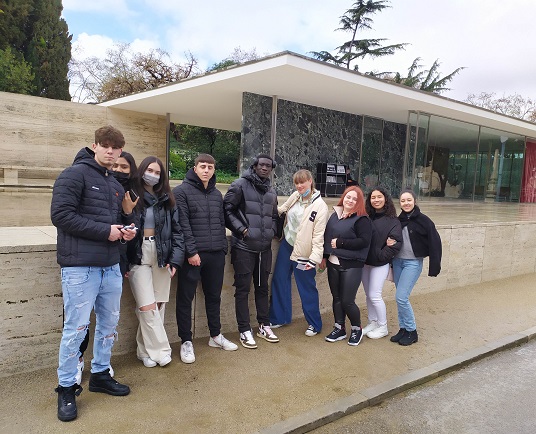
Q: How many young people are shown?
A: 9